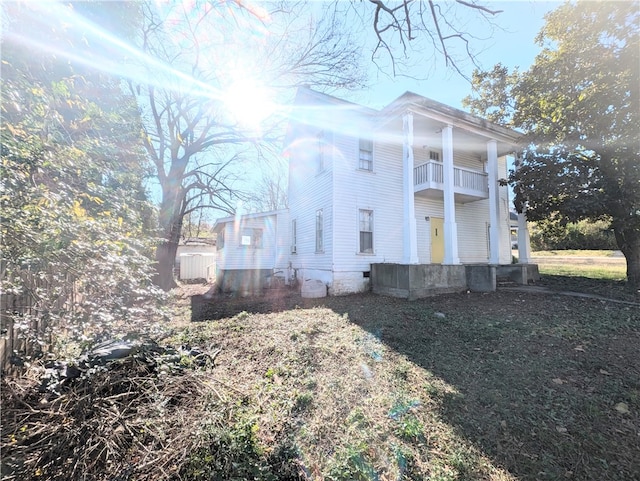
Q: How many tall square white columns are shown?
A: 4